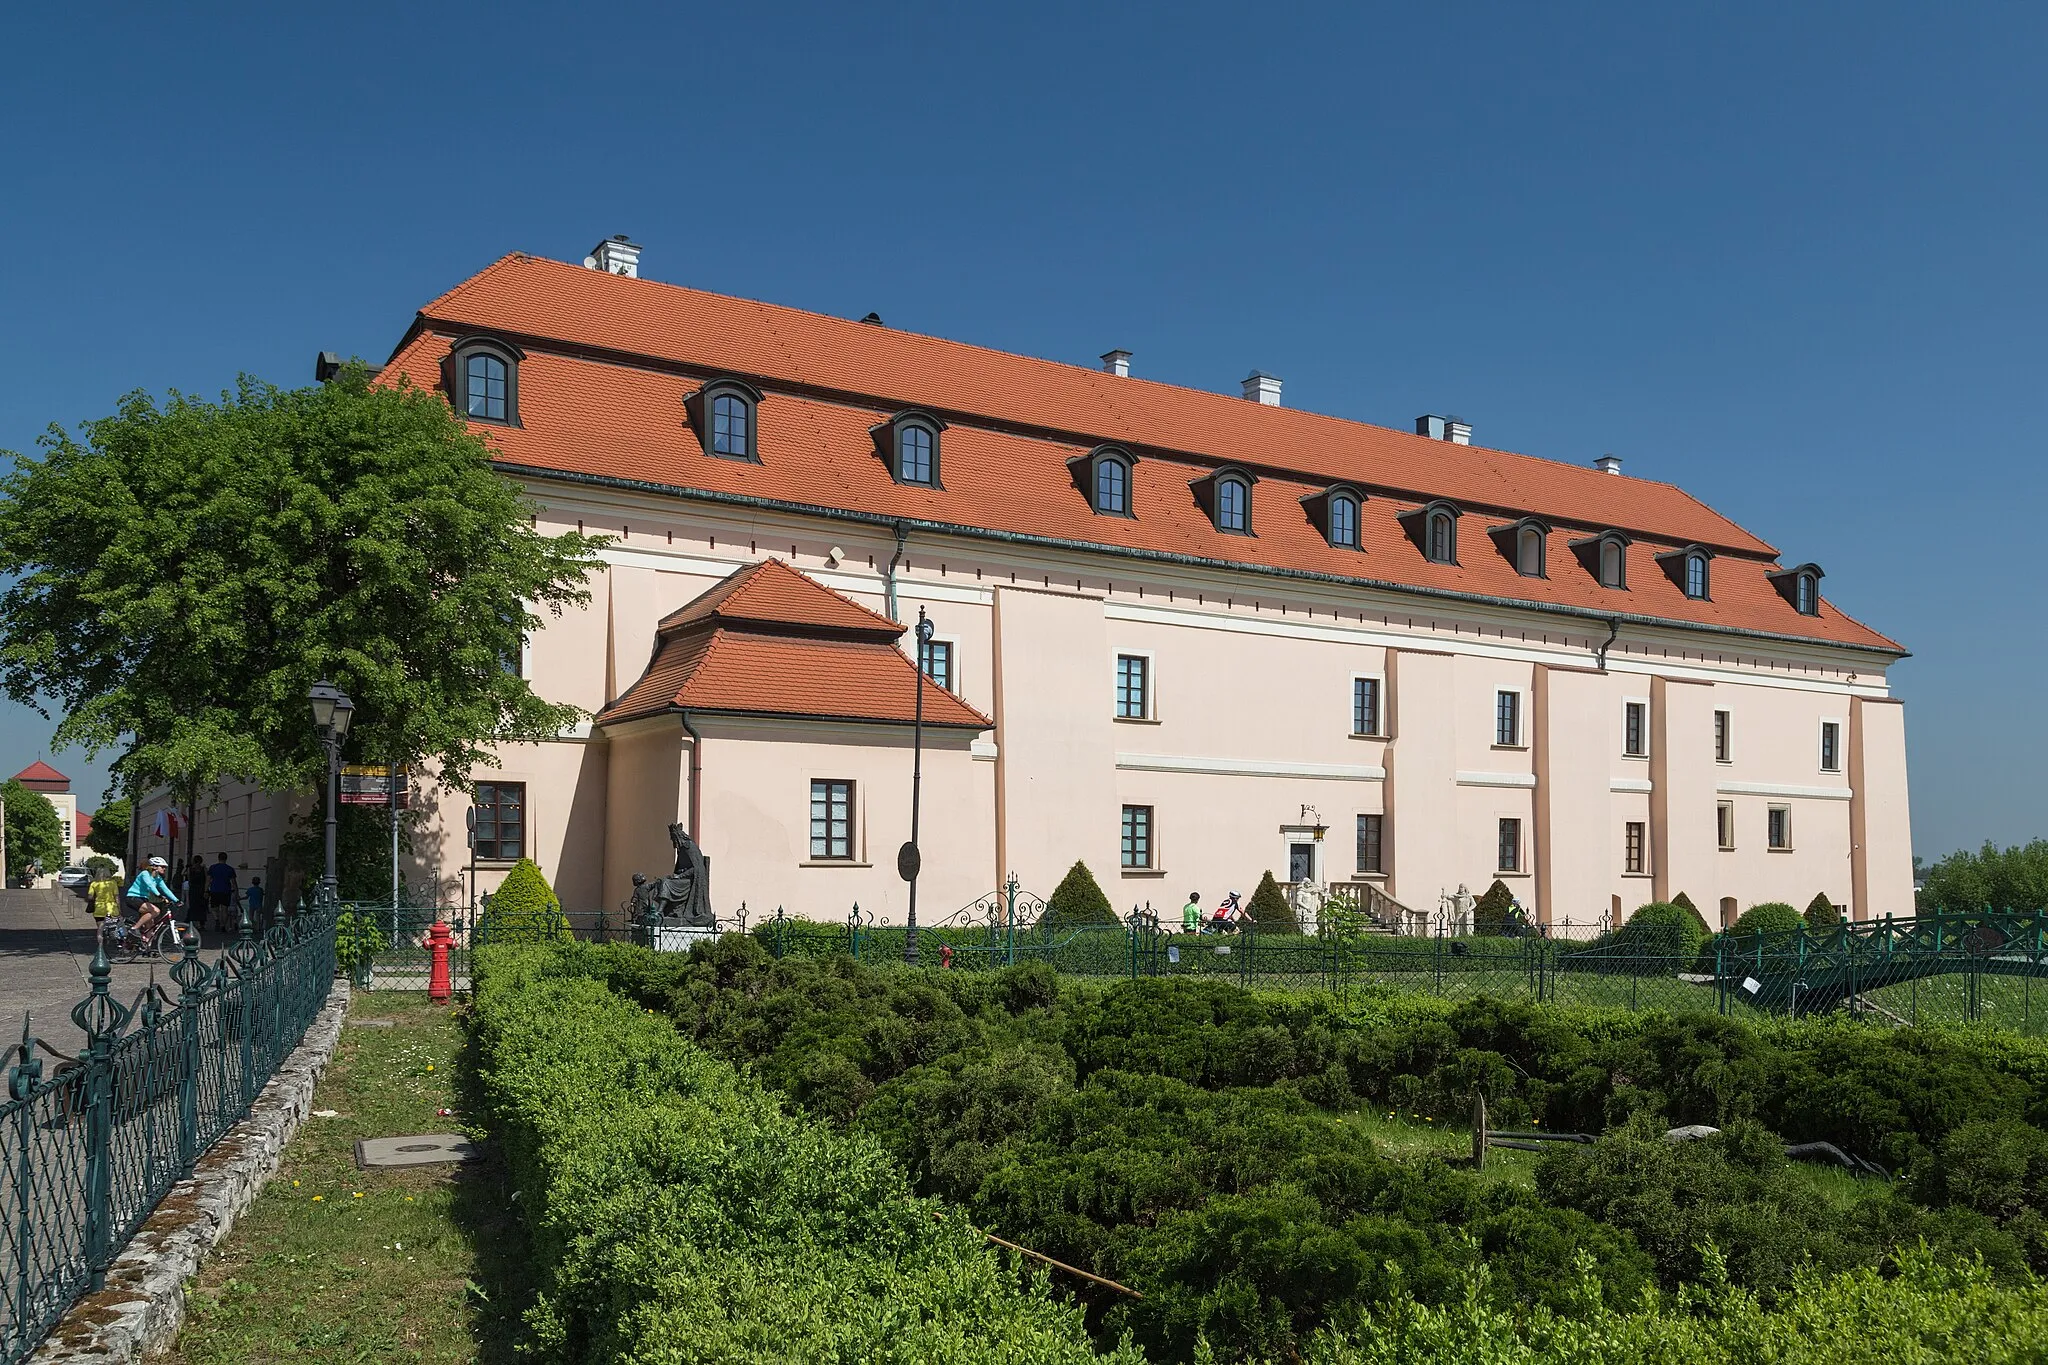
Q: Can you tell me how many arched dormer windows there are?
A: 11